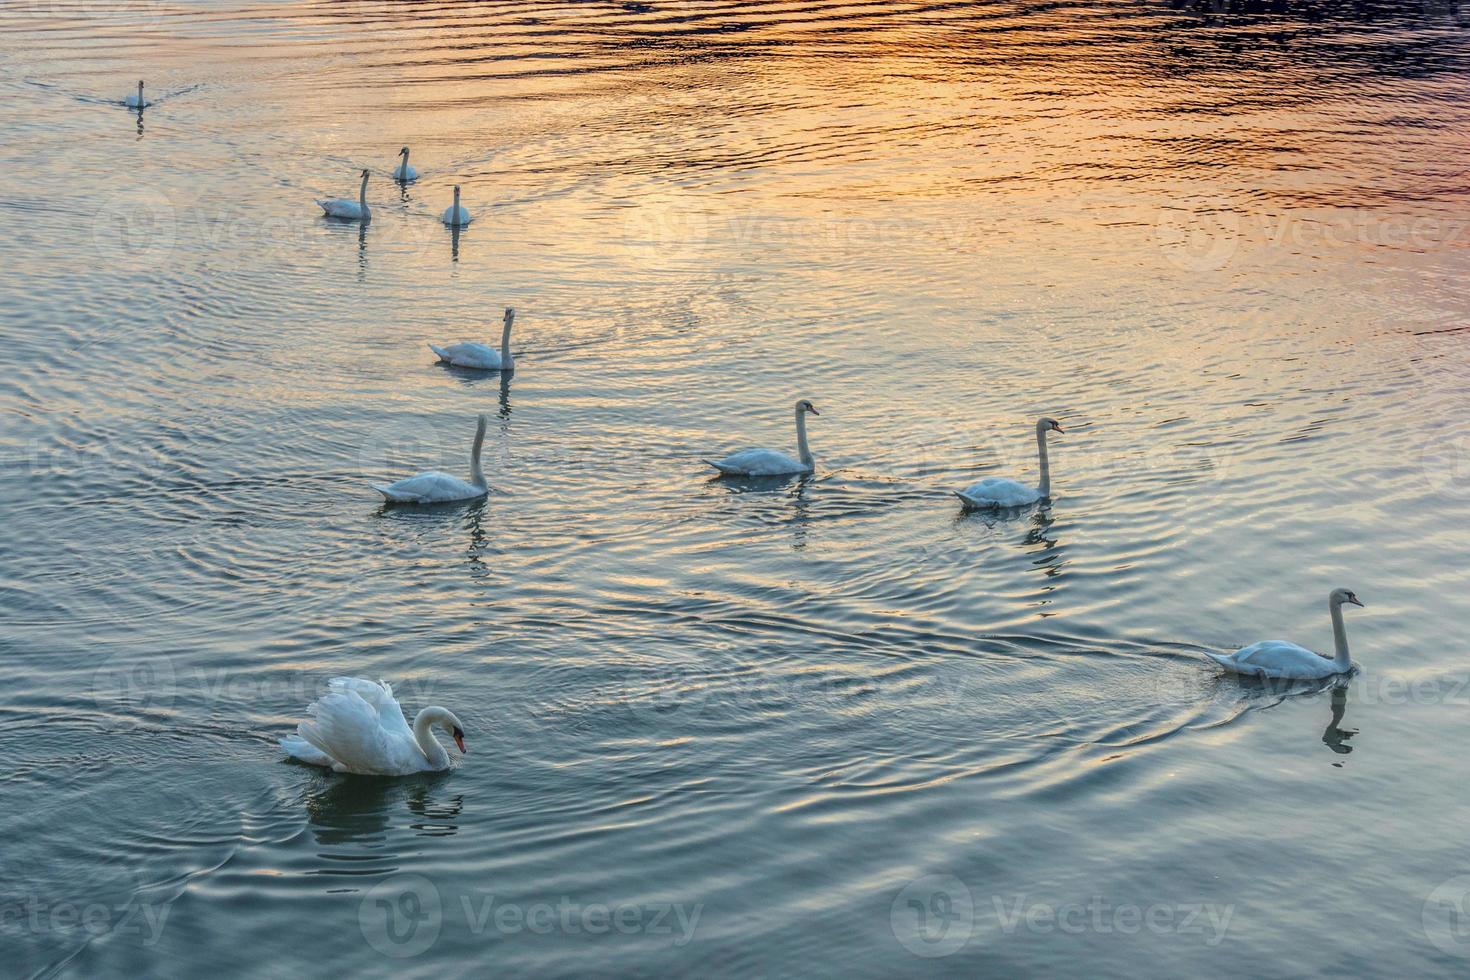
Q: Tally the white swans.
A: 10